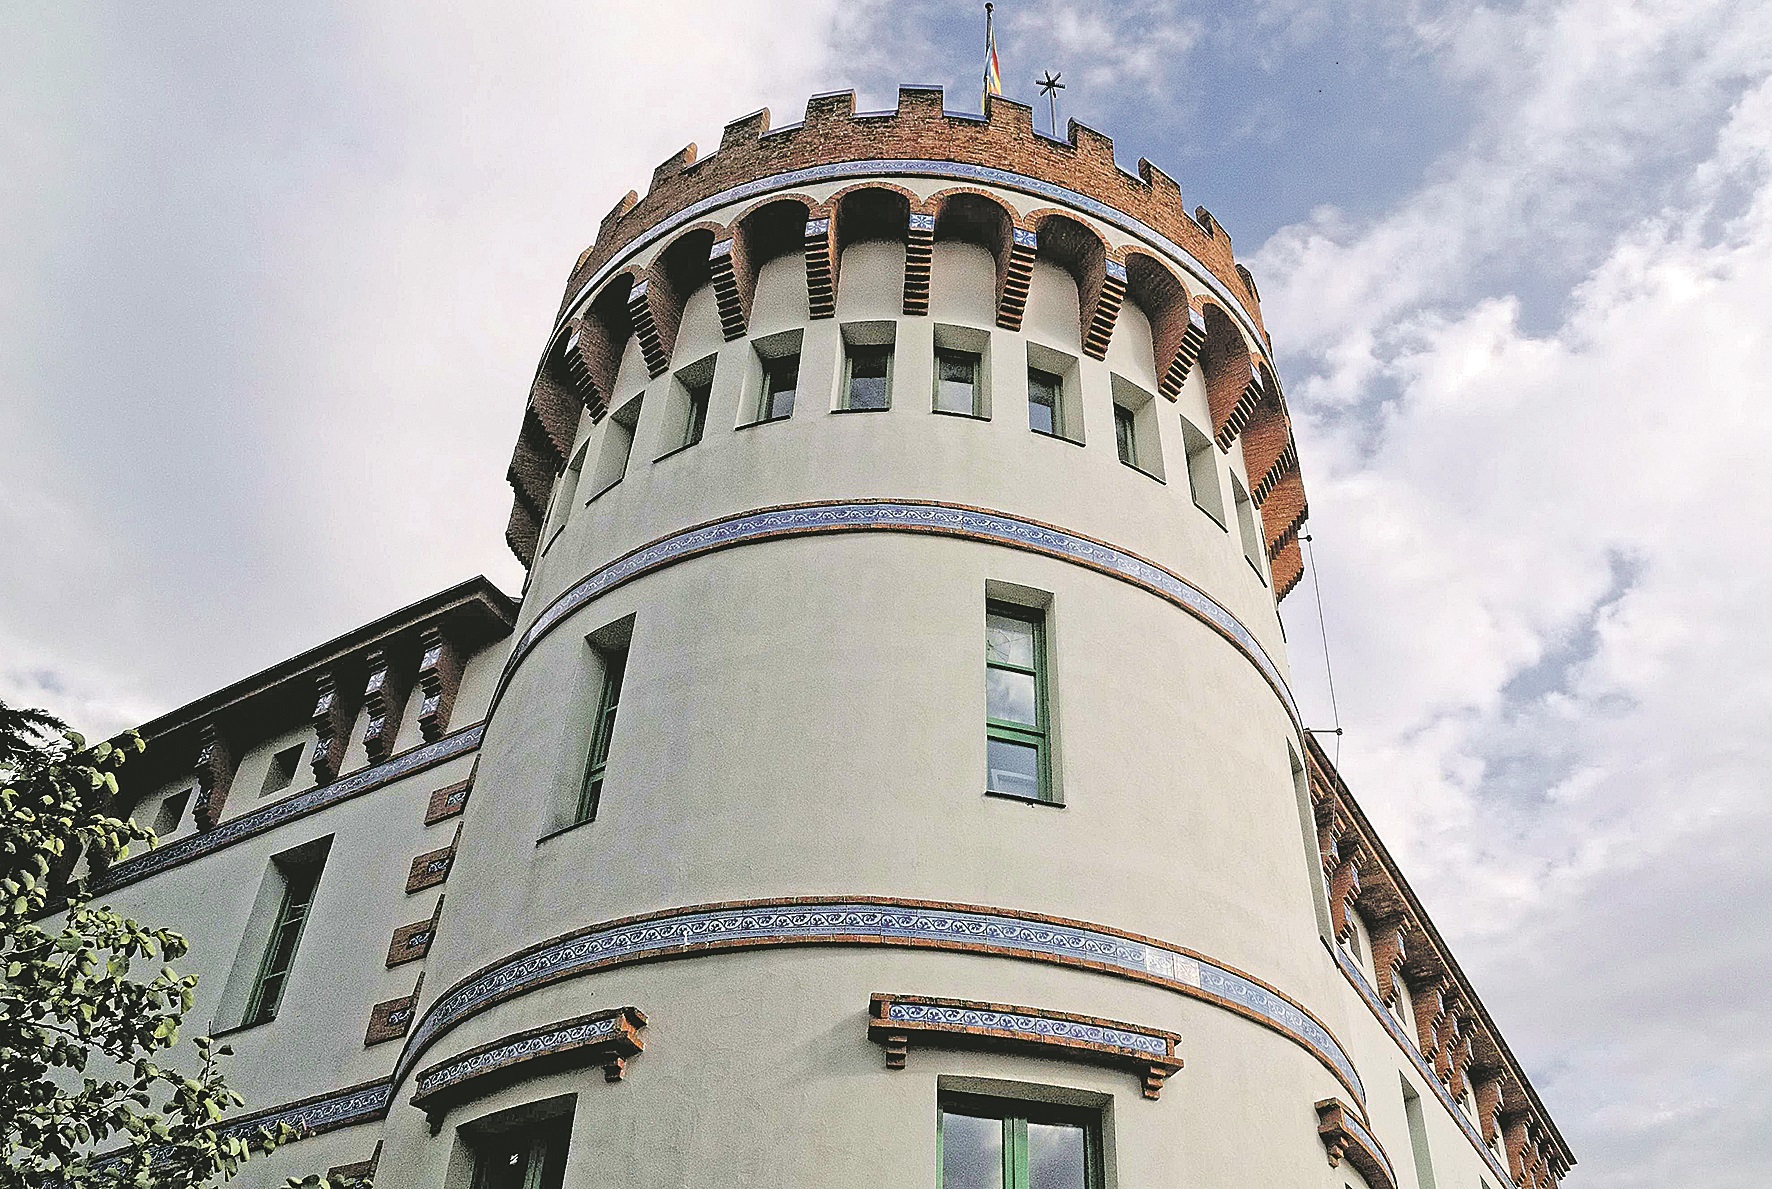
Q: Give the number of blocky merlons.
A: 11